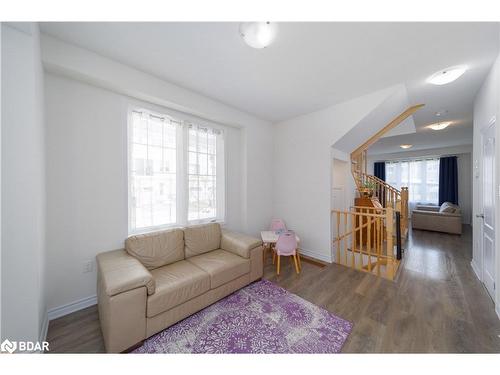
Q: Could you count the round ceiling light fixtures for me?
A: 4